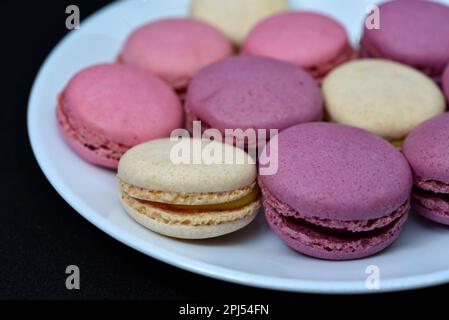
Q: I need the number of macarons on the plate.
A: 11